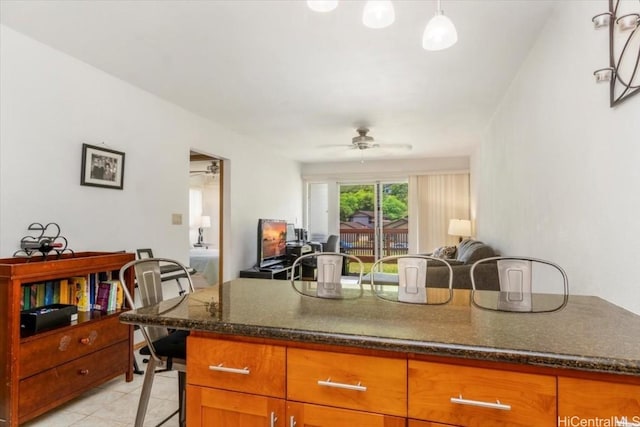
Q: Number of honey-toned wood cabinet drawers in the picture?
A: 4